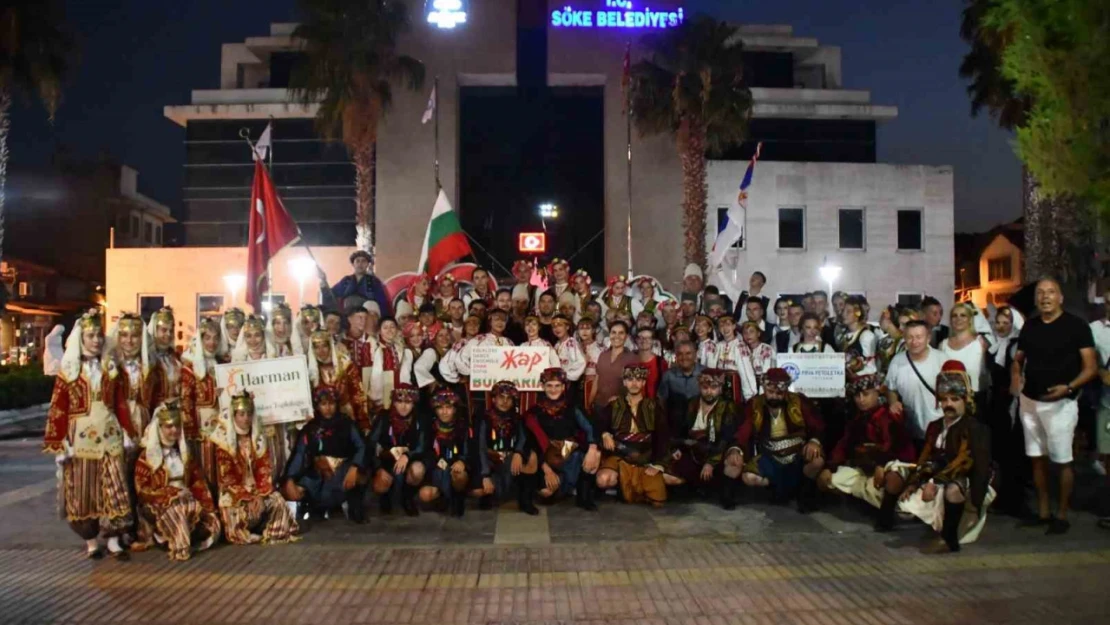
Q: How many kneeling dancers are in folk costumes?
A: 12